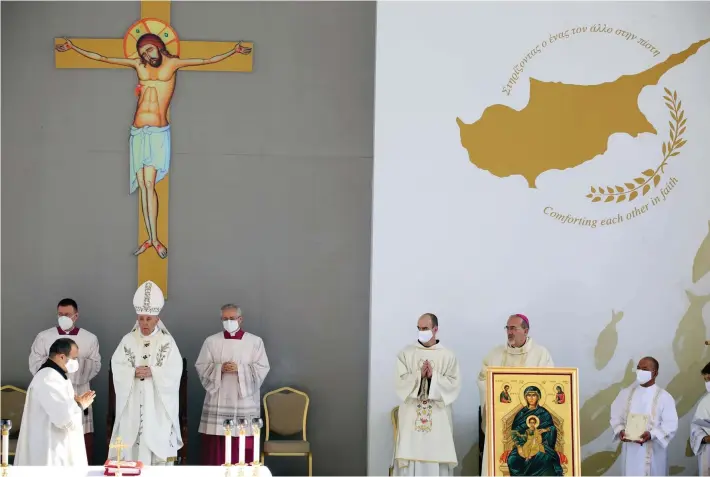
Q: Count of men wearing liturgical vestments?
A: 8